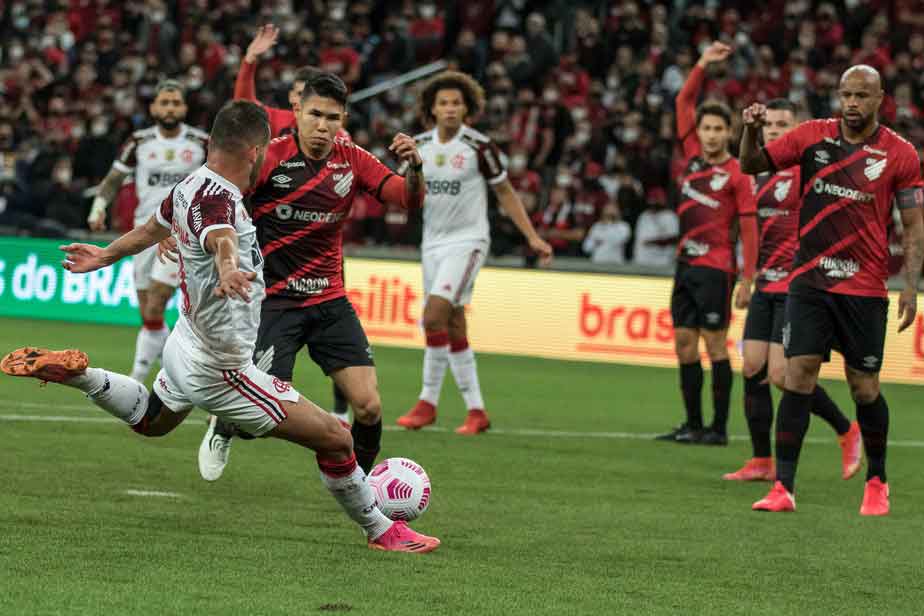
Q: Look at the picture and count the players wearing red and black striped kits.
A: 5